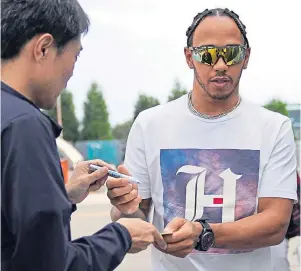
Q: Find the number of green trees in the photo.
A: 5